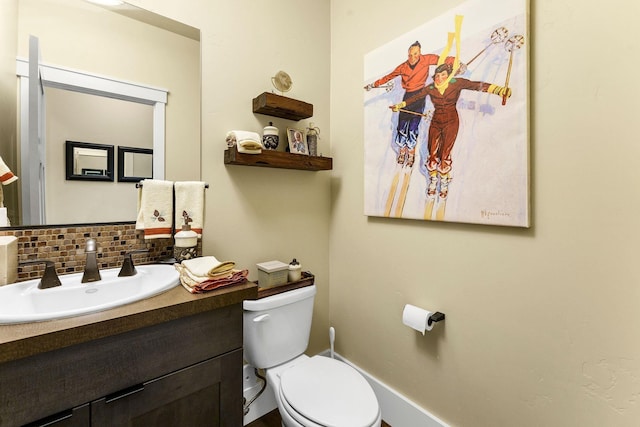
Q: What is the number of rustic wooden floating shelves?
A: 2